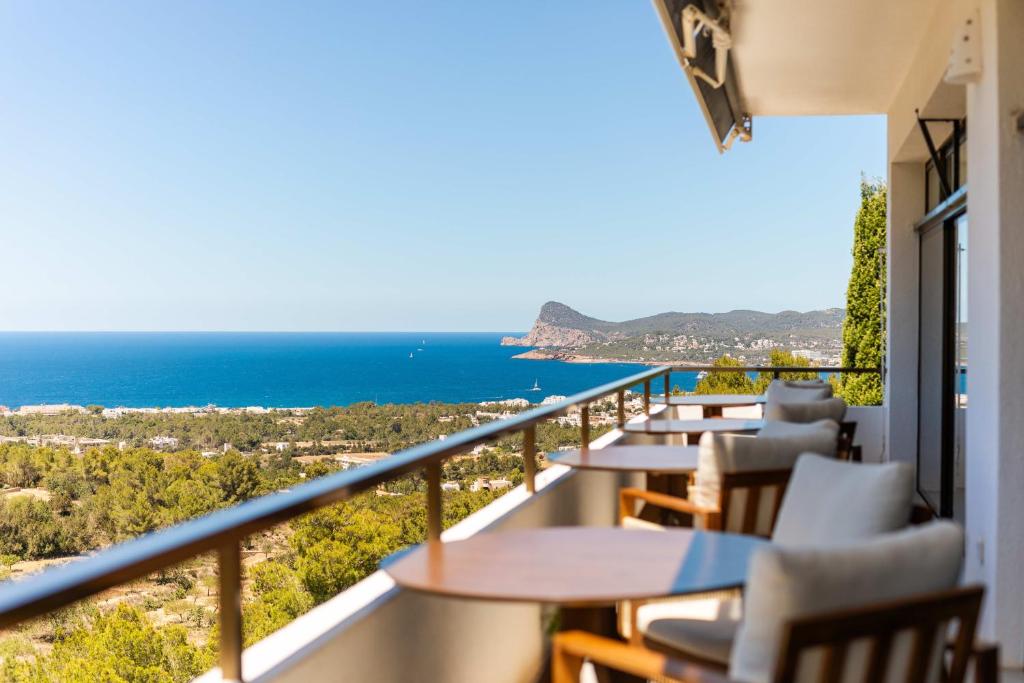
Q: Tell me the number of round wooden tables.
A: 4